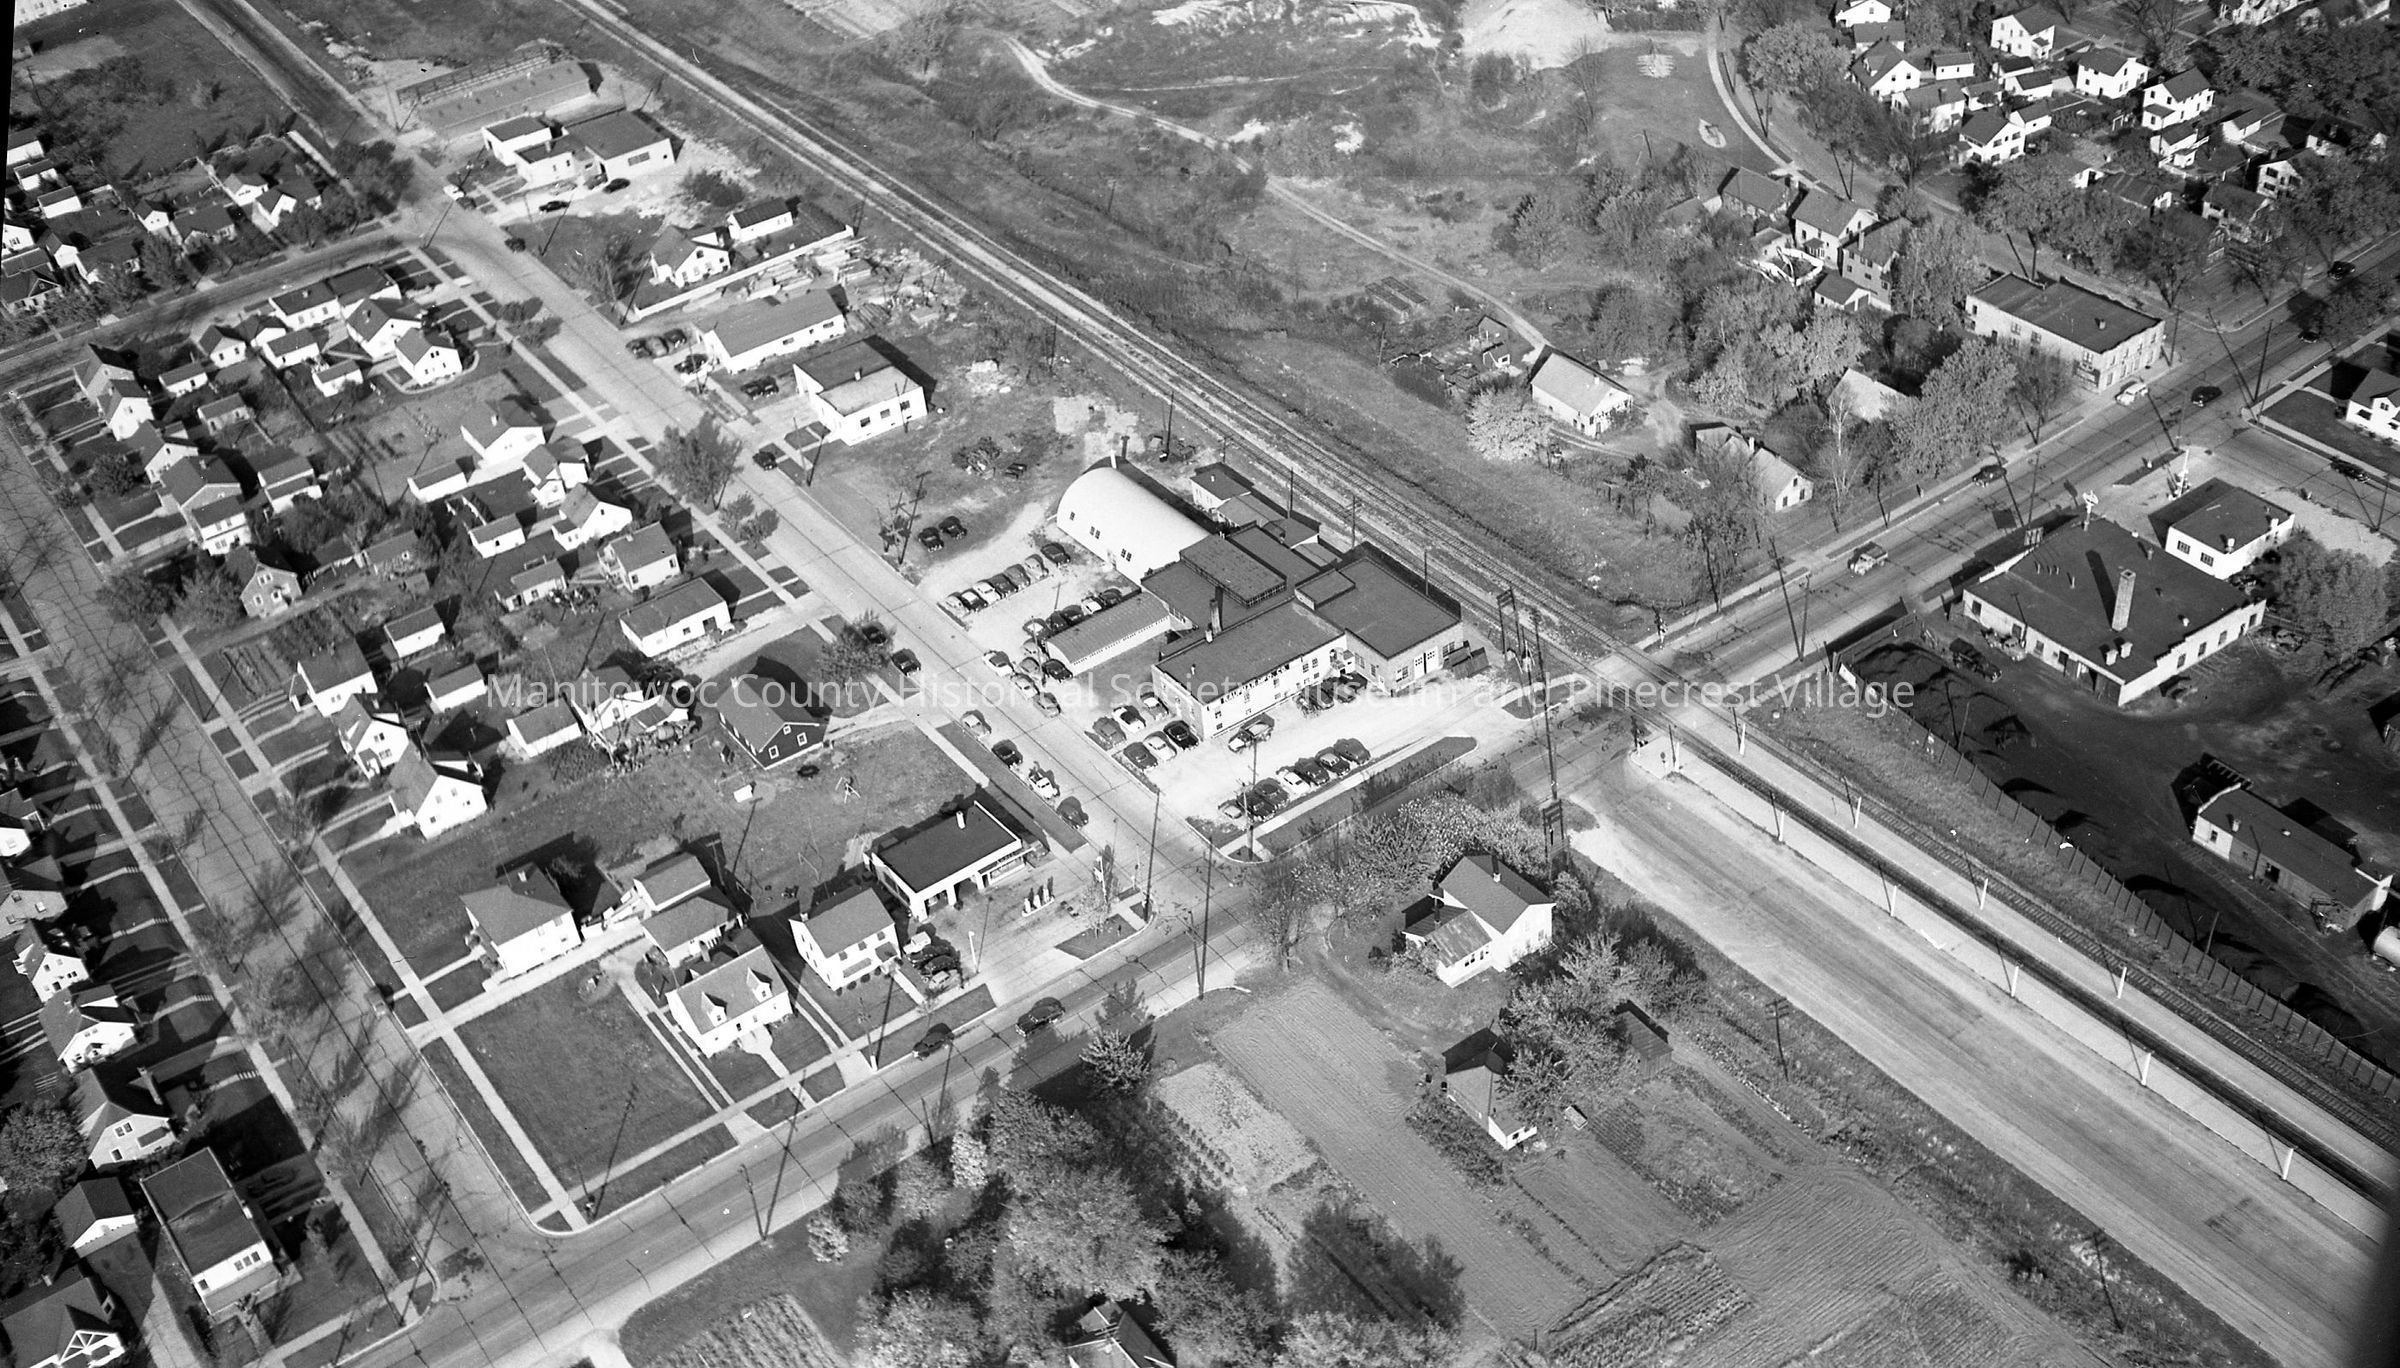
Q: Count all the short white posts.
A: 10